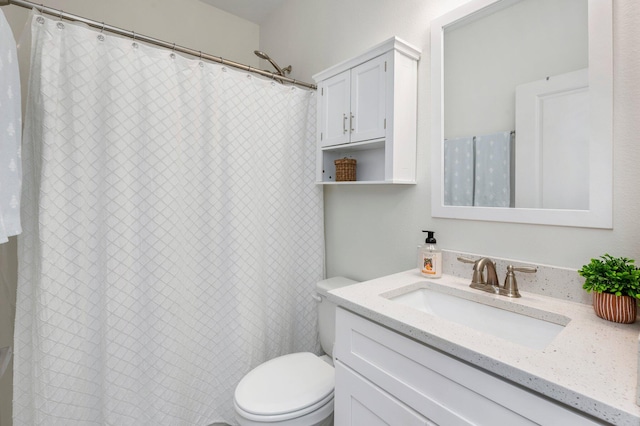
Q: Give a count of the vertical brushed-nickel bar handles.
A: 2